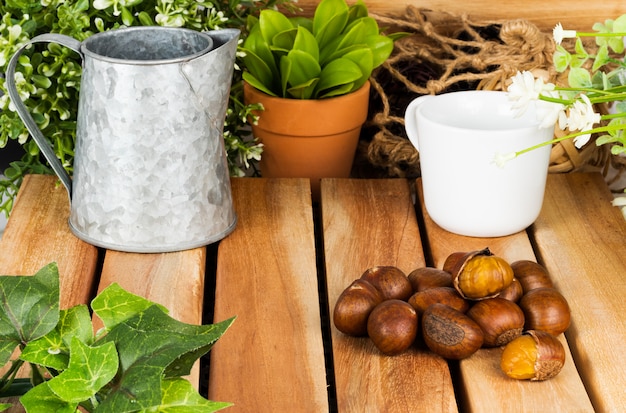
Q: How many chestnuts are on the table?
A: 12